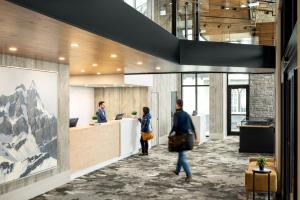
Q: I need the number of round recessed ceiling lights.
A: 10